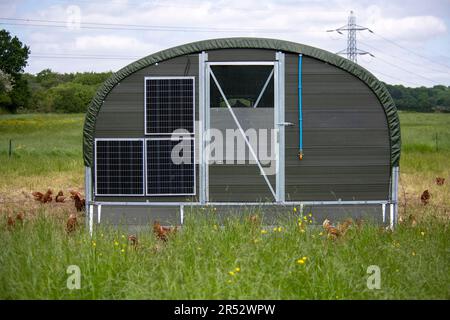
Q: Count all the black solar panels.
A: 3